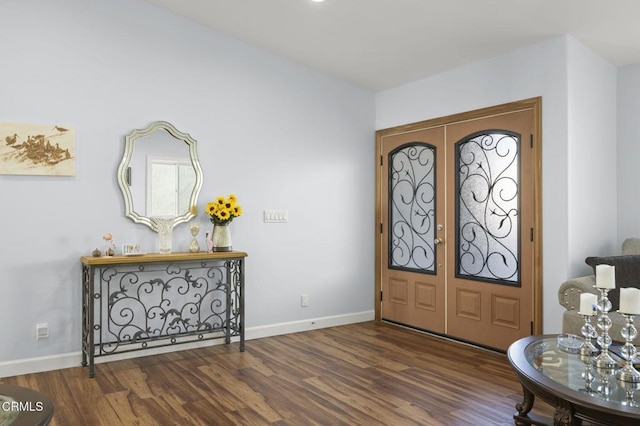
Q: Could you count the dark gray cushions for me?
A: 1